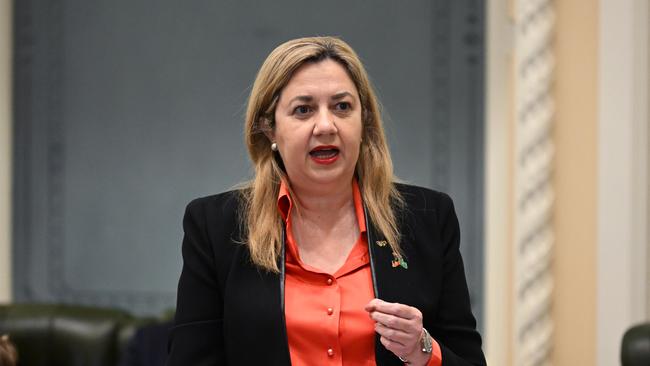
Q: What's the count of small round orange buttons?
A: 3